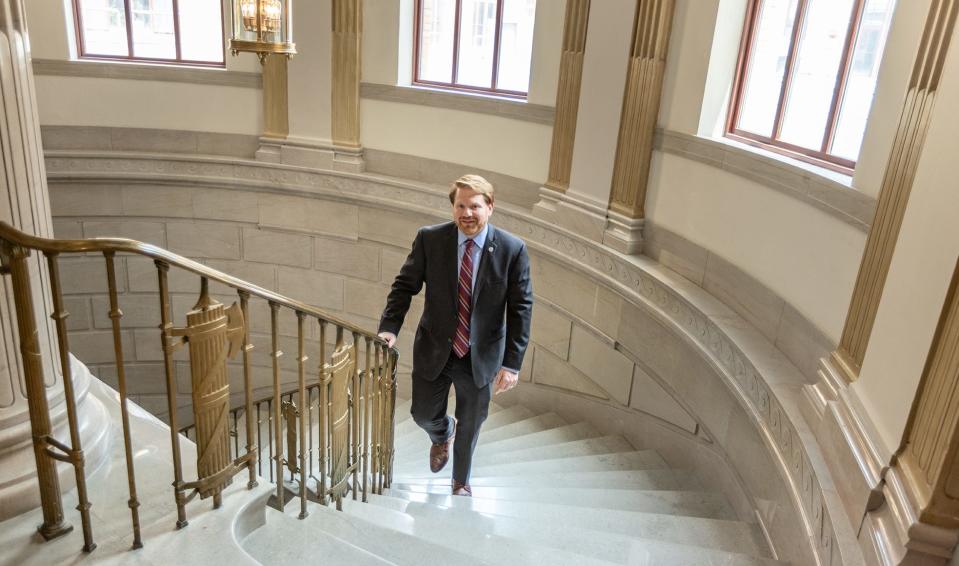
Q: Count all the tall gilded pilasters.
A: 6